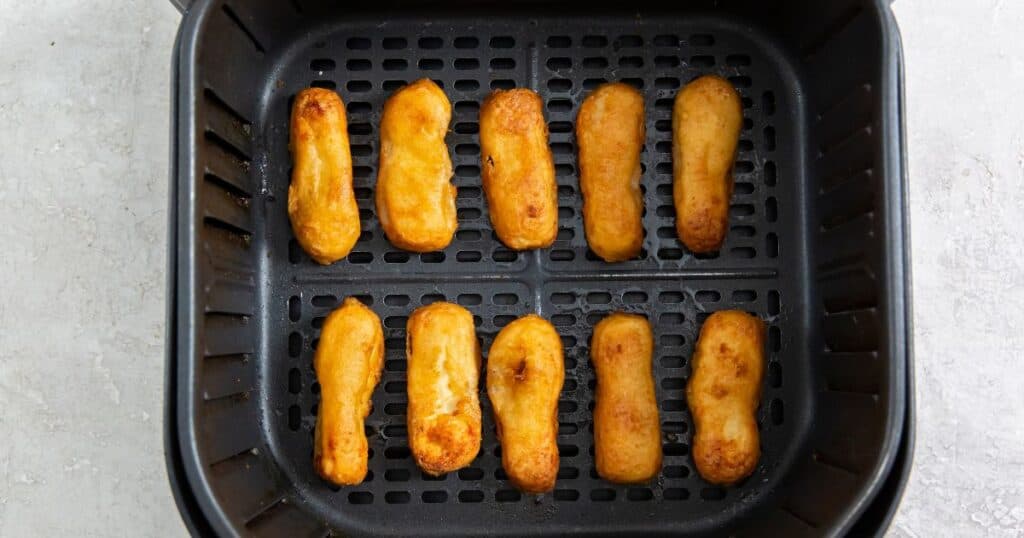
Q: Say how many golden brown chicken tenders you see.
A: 10